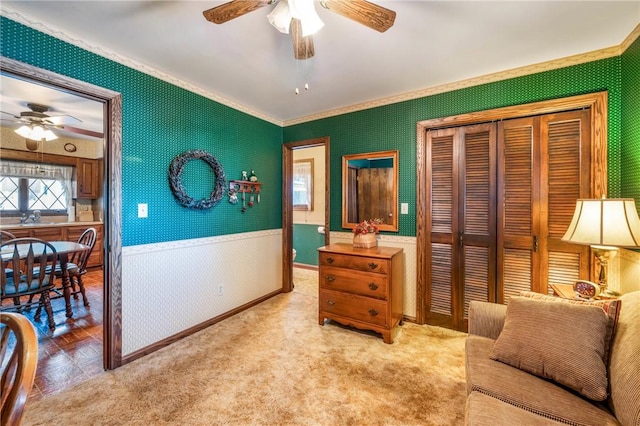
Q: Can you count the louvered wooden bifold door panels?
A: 4